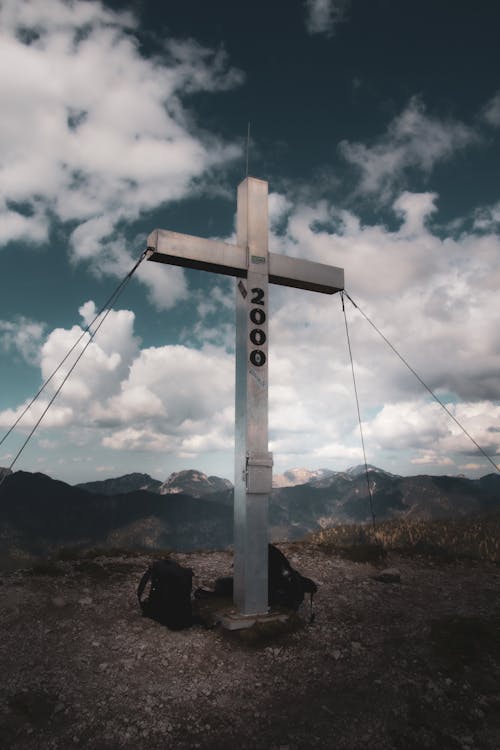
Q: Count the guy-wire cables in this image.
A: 4